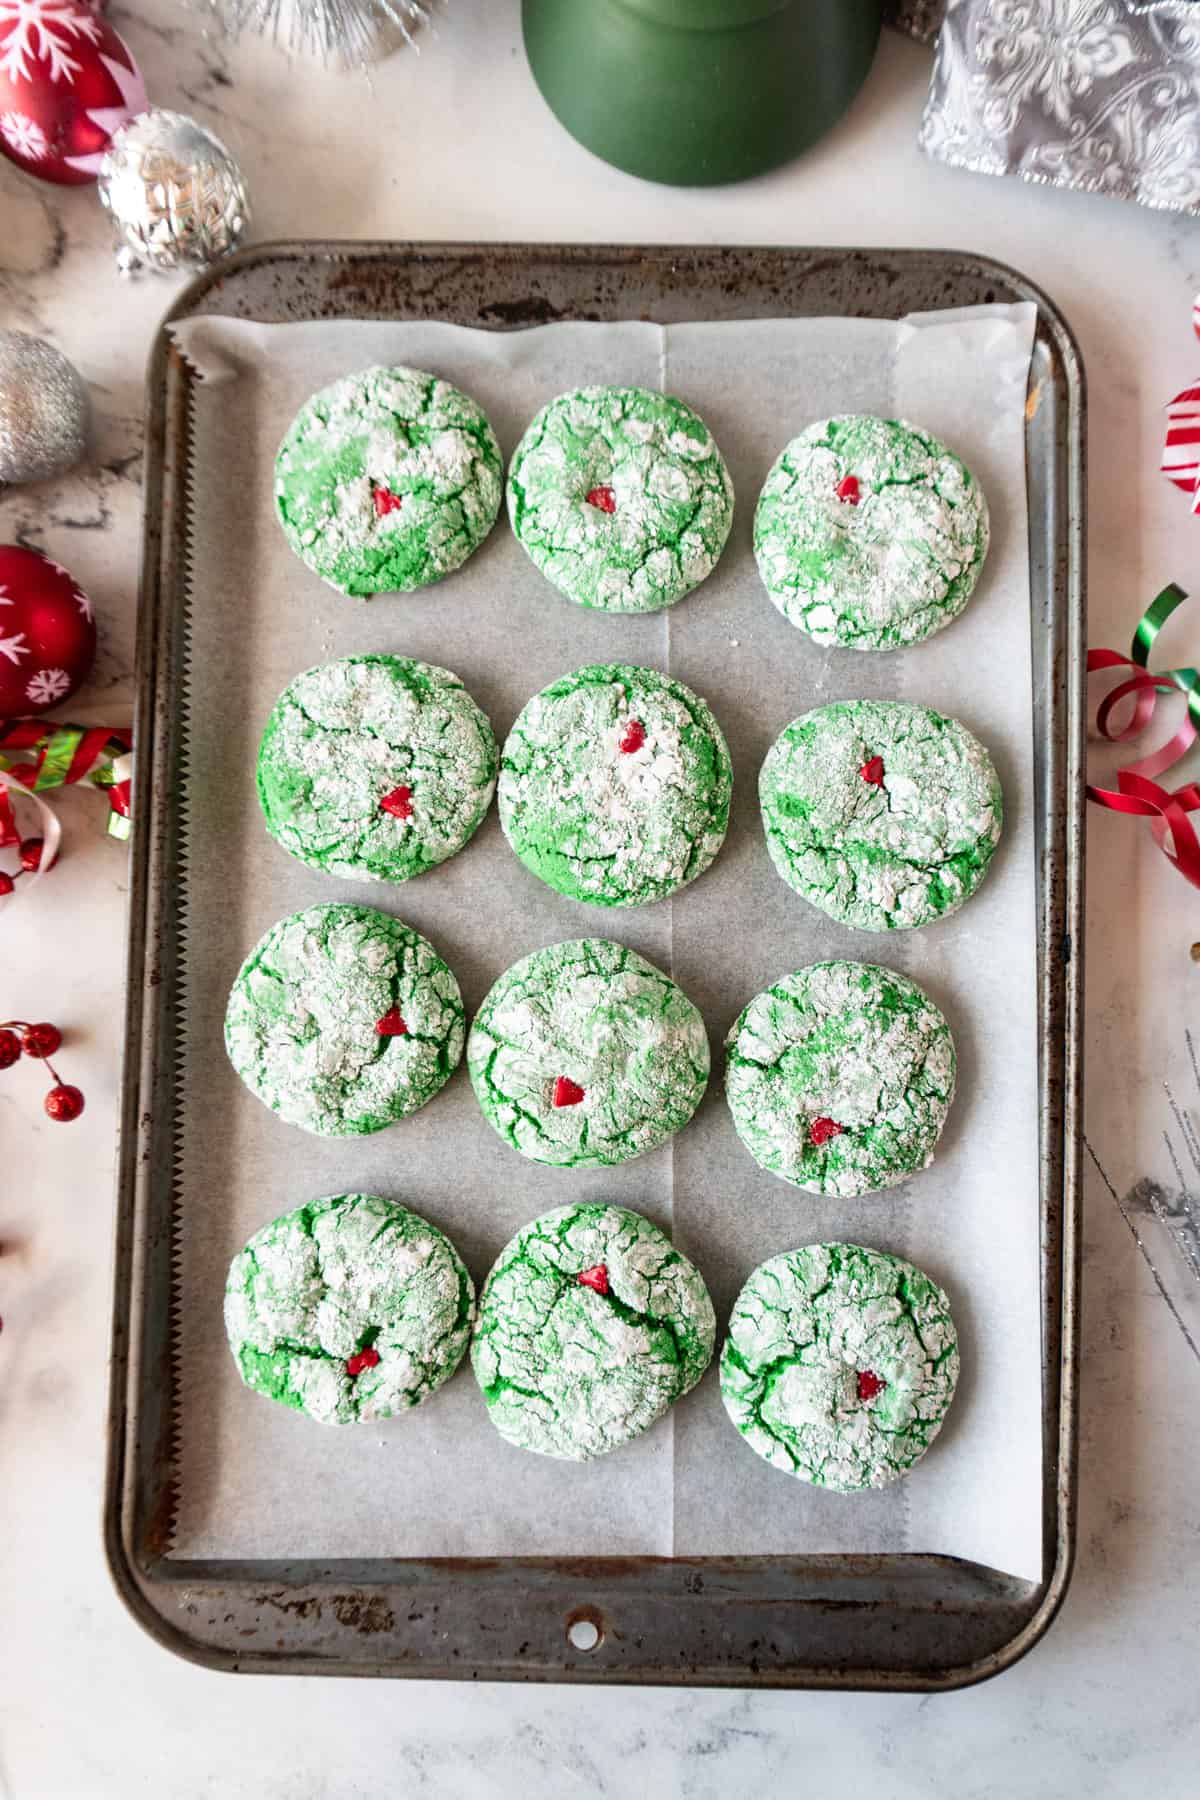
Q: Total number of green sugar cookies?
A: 12